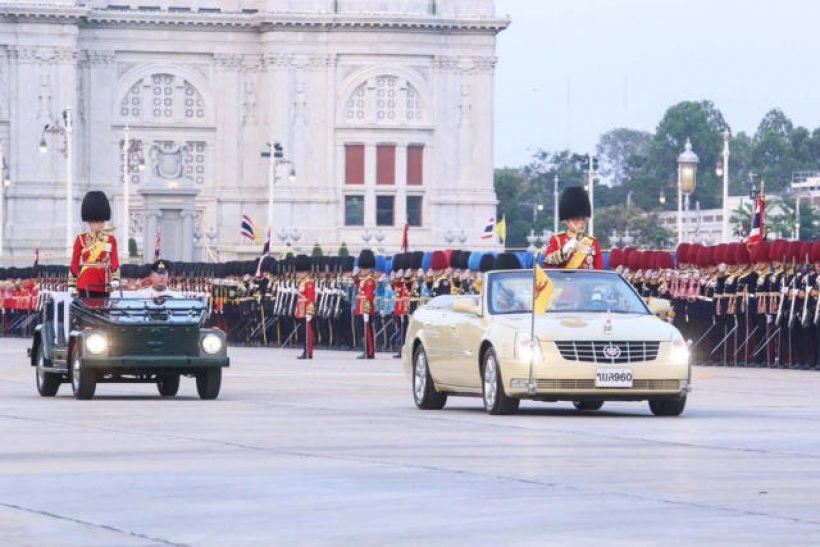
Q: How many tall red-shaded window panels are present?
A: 3